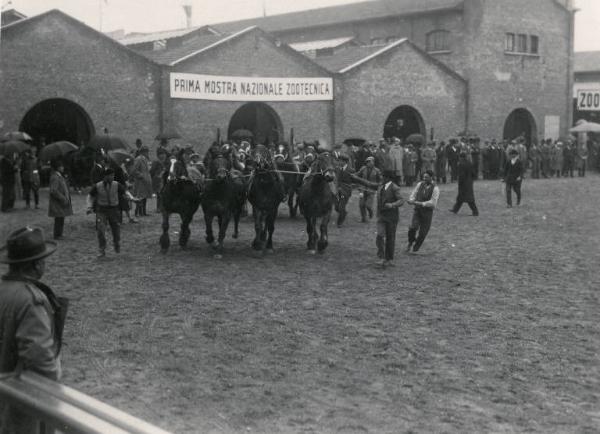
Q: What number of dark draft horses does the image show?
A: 4